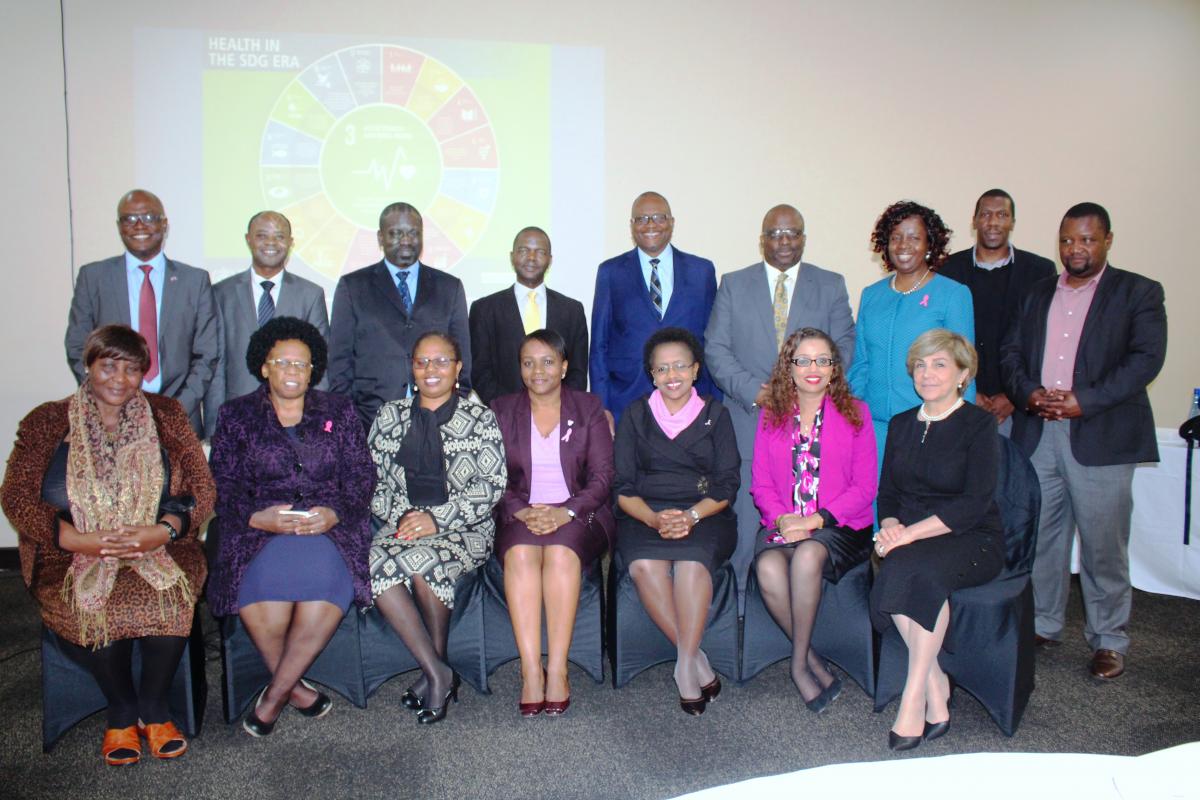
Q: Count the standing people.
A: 9